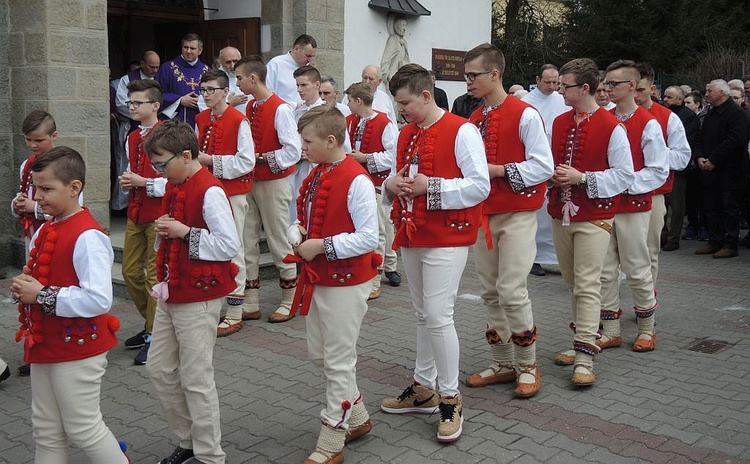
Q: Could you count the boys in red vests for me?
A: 13